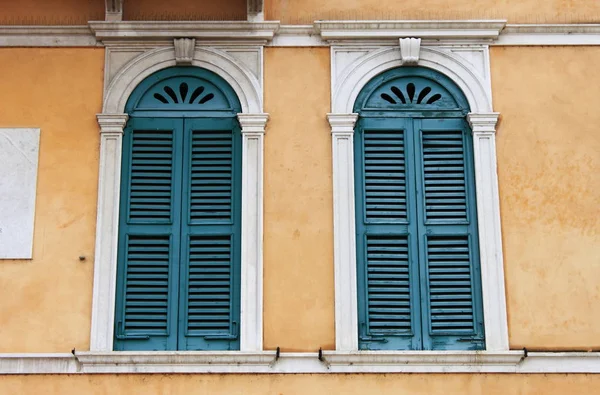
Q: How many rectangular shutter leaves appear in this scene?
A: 4